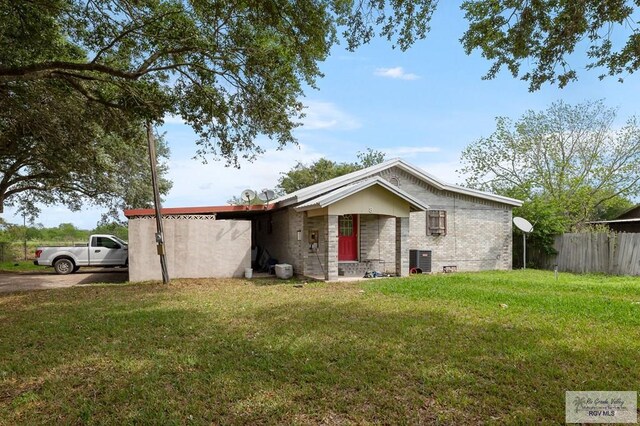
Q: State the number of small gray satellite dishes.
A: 2